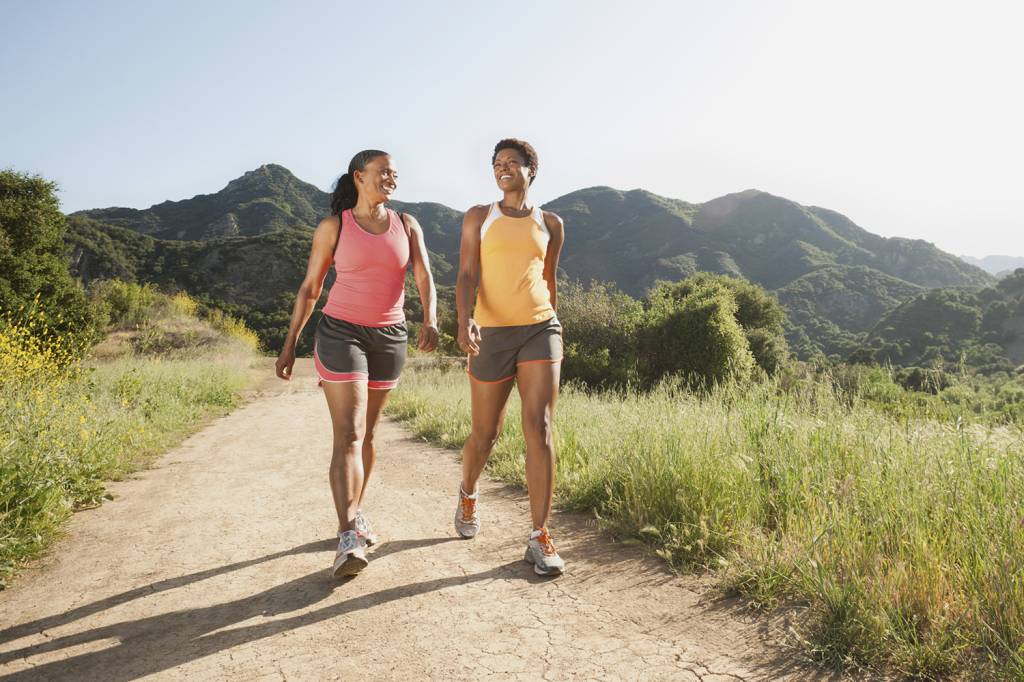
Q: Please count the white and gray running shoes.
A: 4